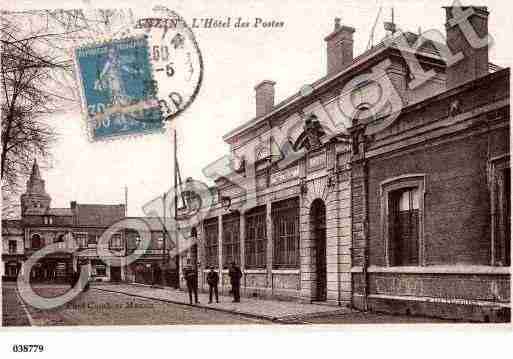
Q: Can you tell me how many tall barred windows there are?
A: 4